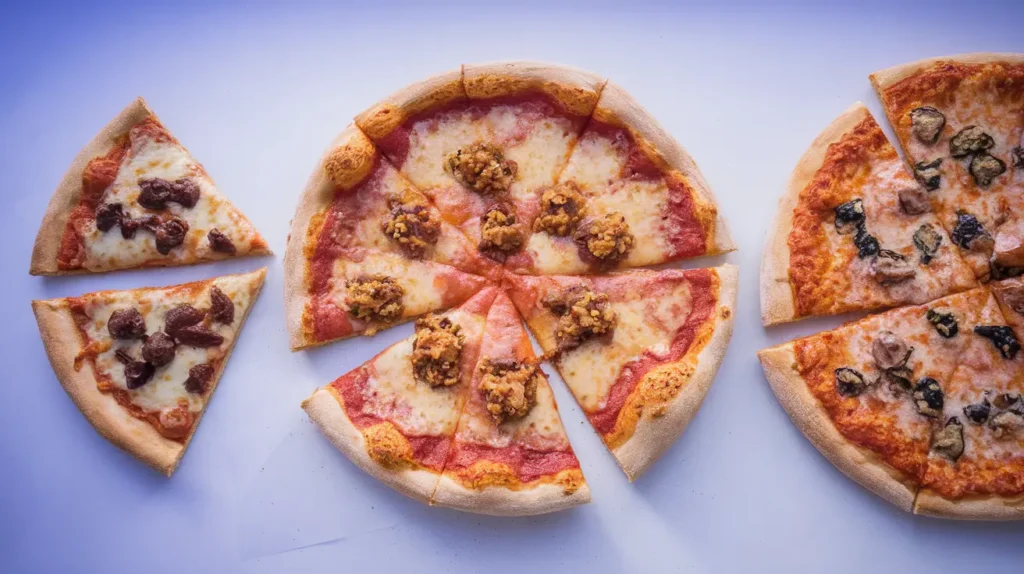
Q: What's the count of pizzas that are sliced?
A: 3